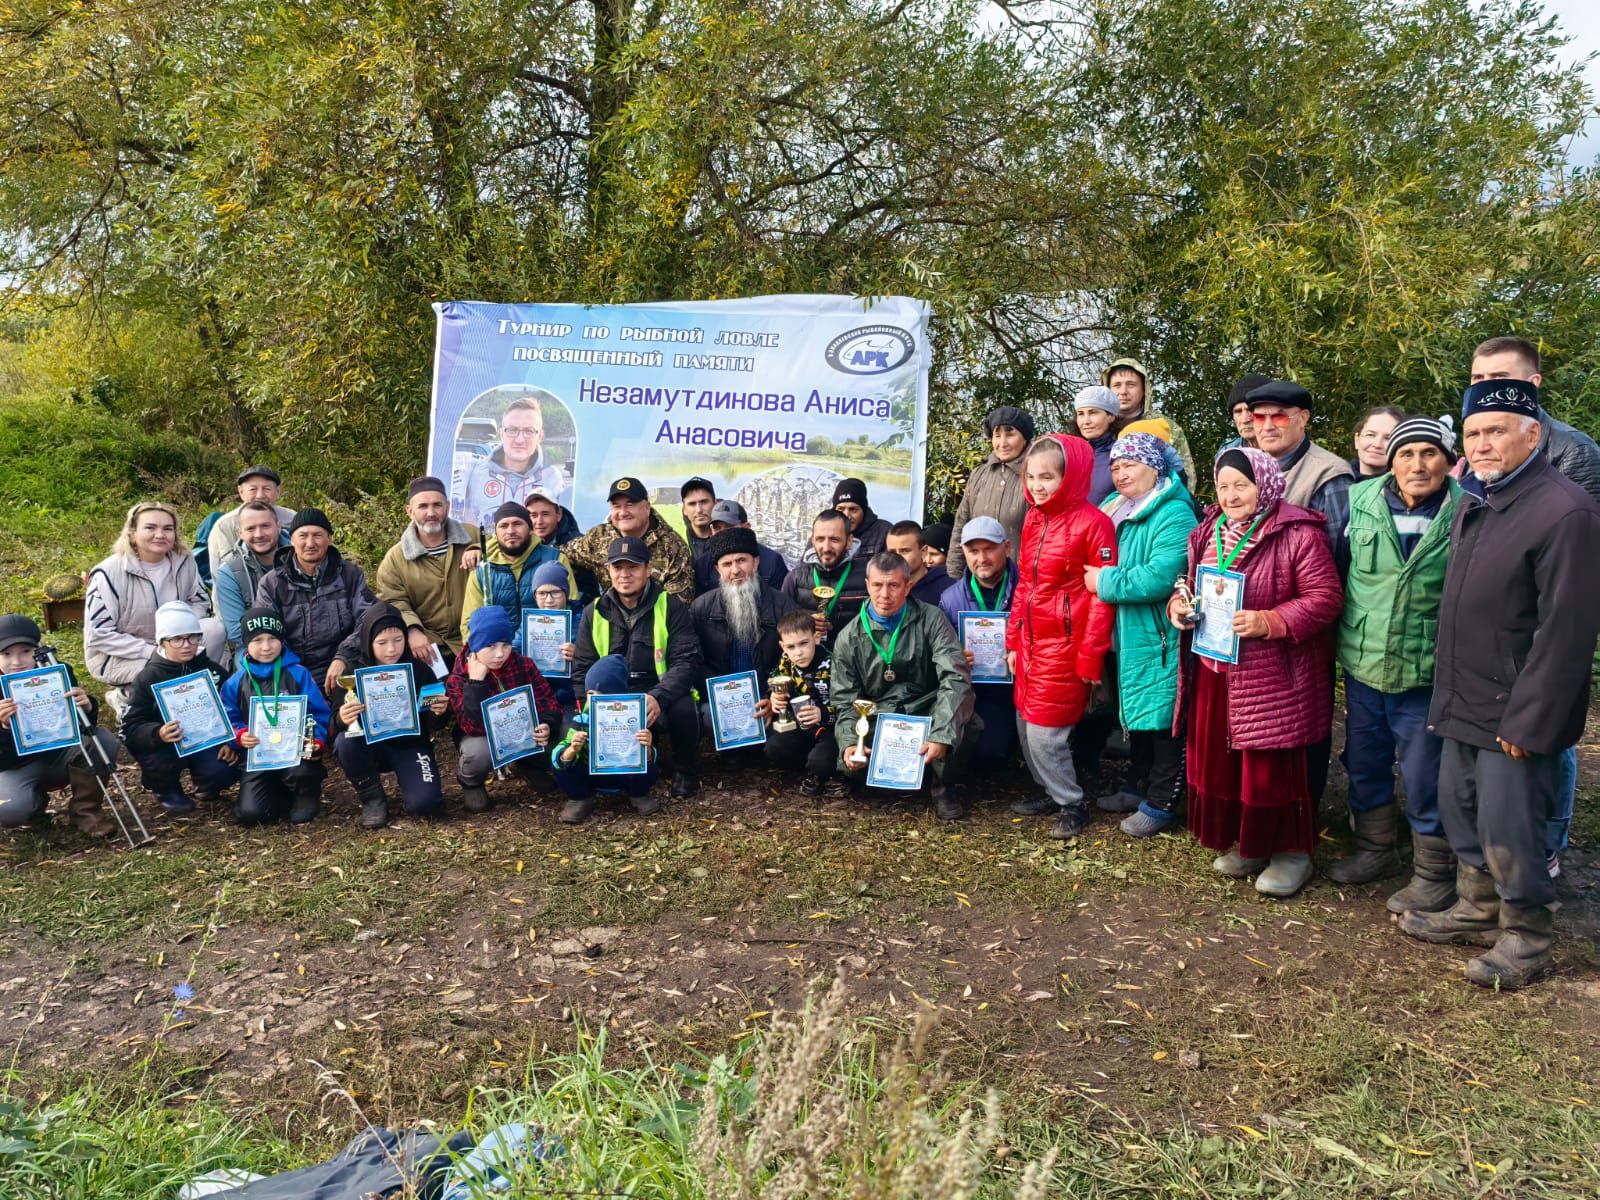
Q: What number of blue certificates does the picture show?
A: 11